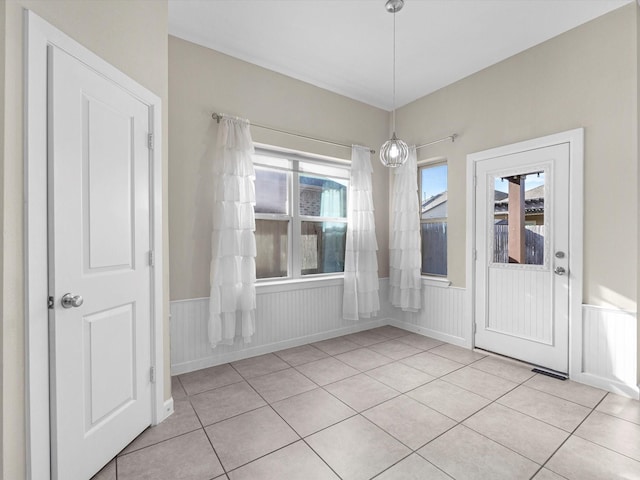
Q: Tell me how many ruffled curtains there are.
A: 3